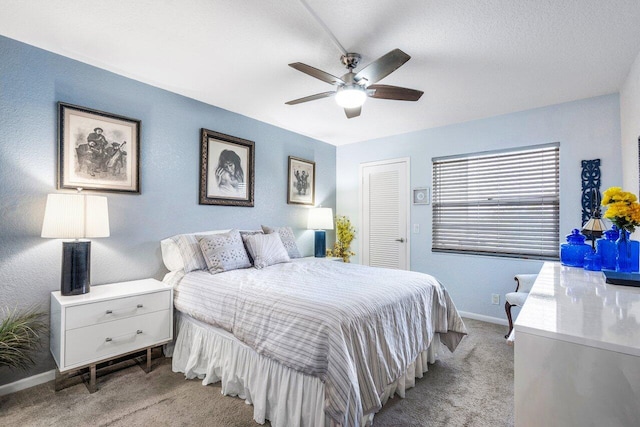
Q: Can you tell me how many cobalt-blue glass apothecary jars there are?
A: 3